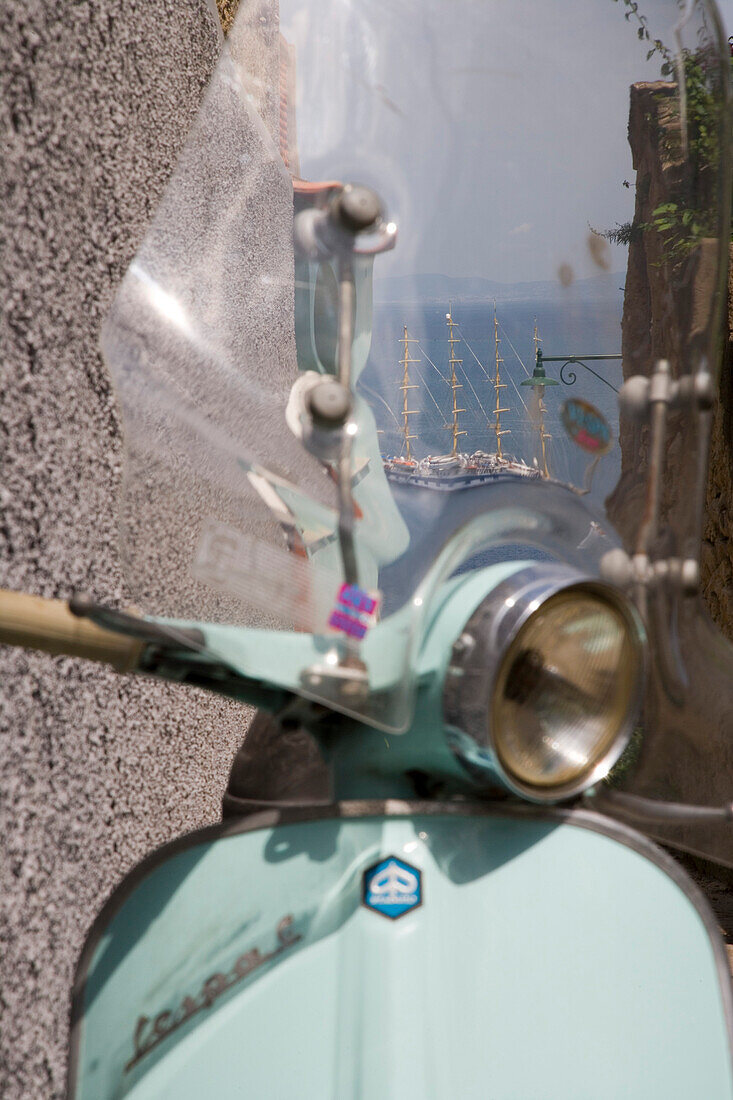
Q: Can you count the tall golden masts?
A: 4